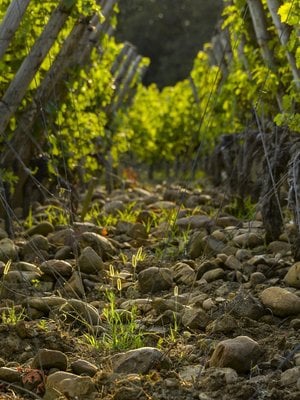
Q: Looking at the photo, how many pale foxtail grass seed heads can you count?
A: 6